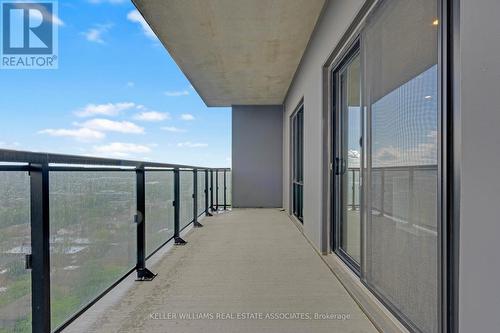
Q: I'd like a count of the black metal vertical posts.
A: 8